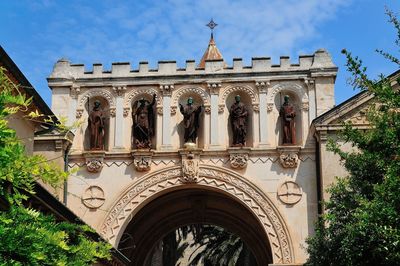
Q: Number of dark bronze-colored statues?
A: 5